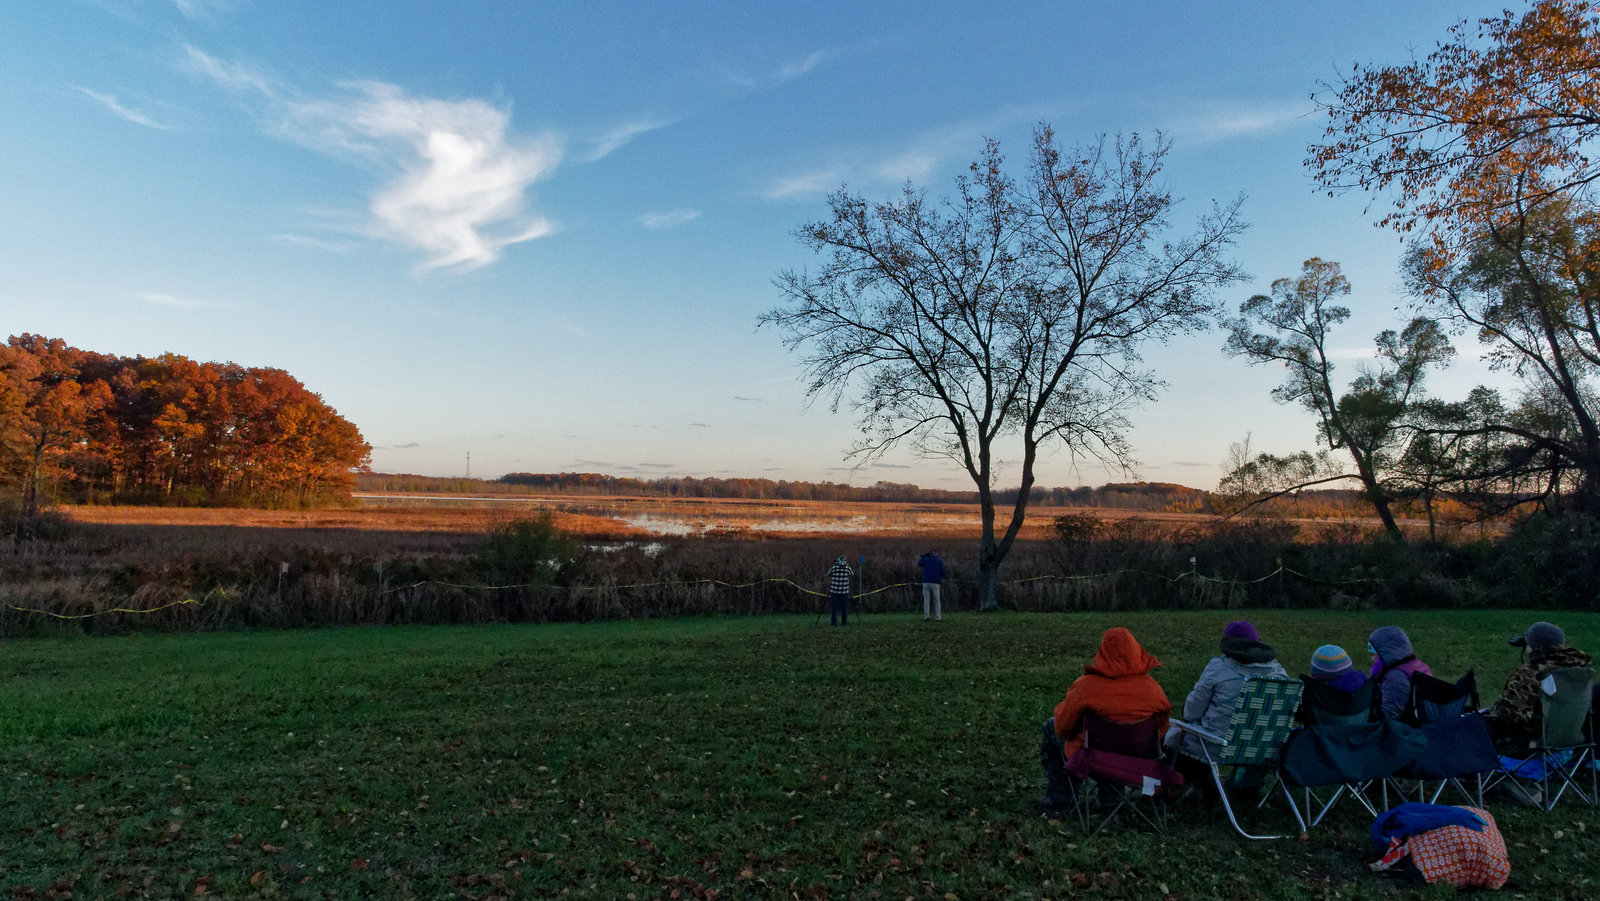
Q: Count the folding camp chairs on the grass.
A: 5